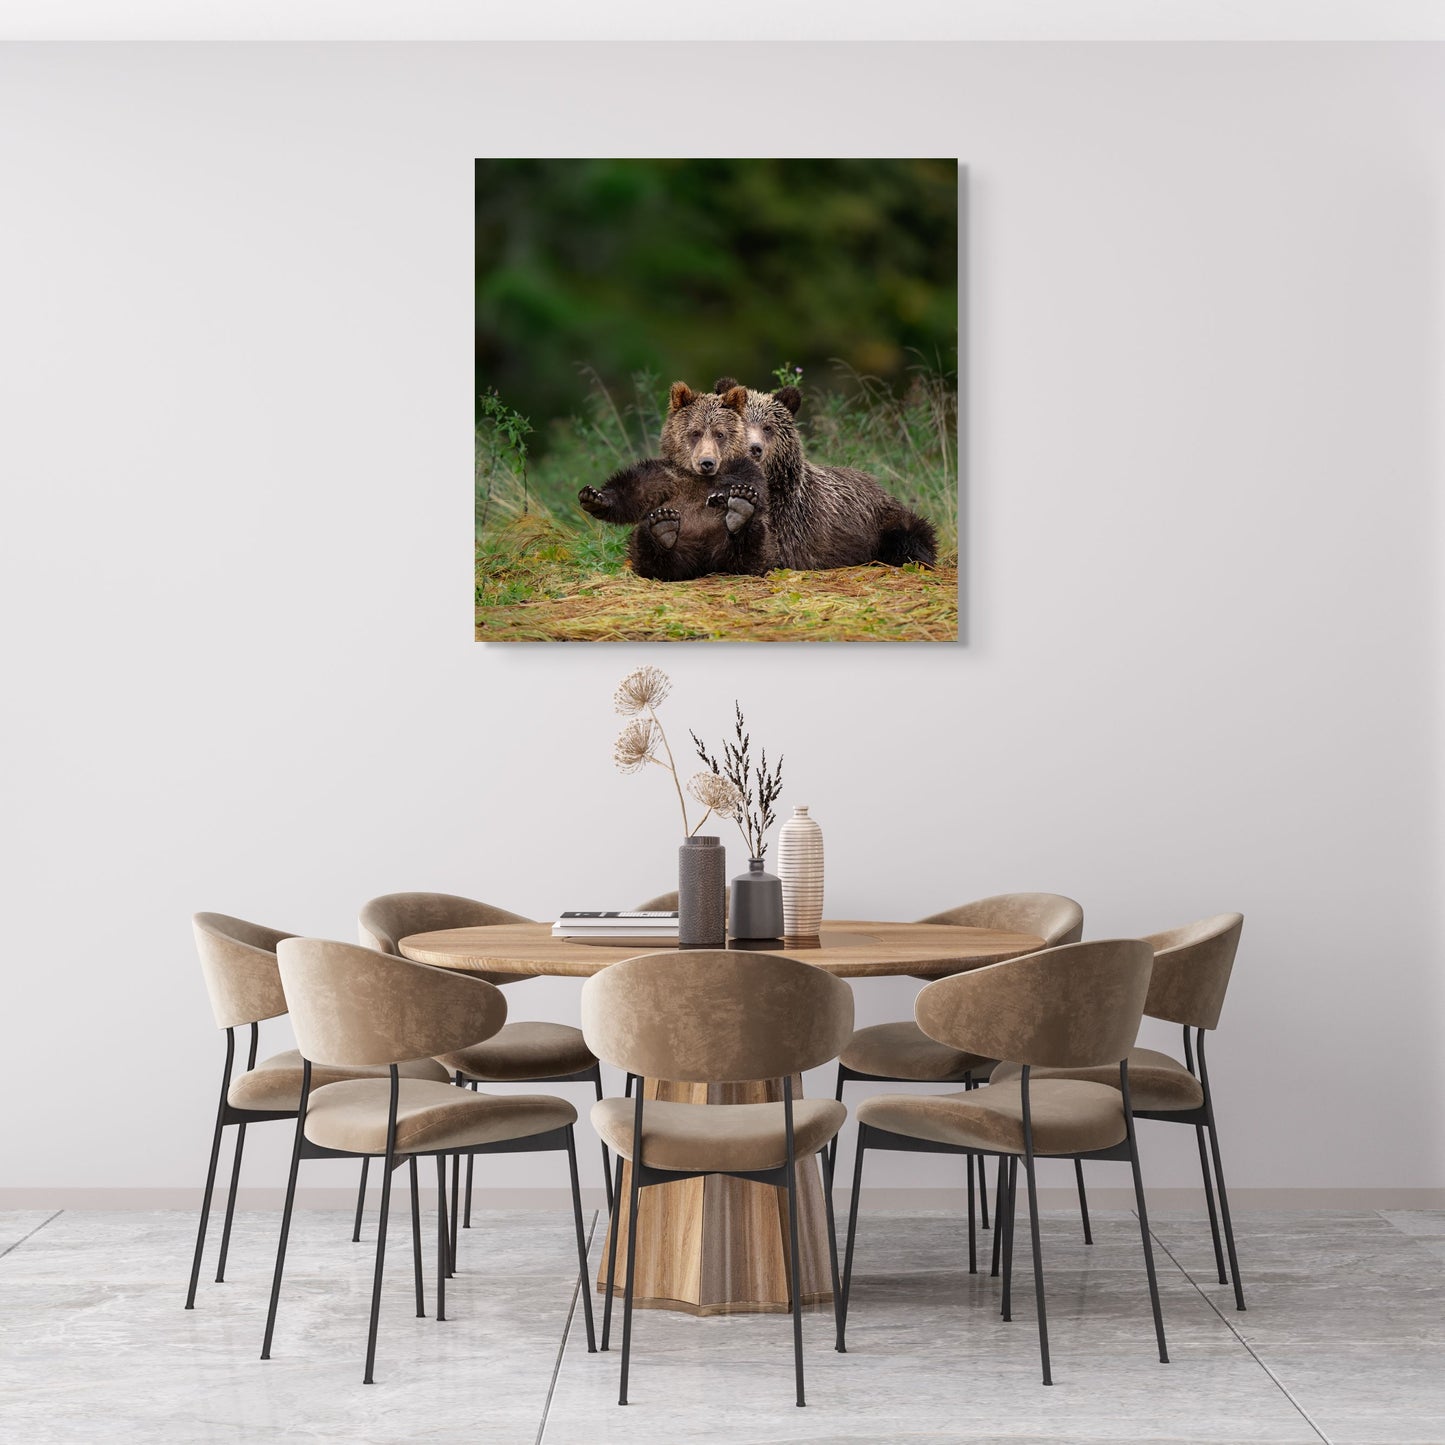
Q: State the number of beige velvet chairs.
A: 8